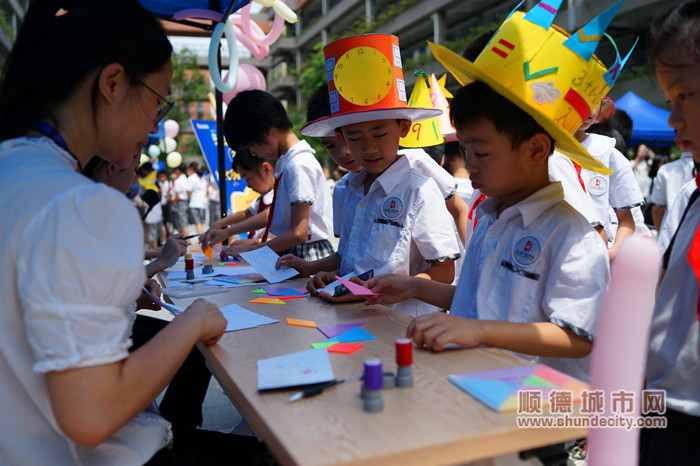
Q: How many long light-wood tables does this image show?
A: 1